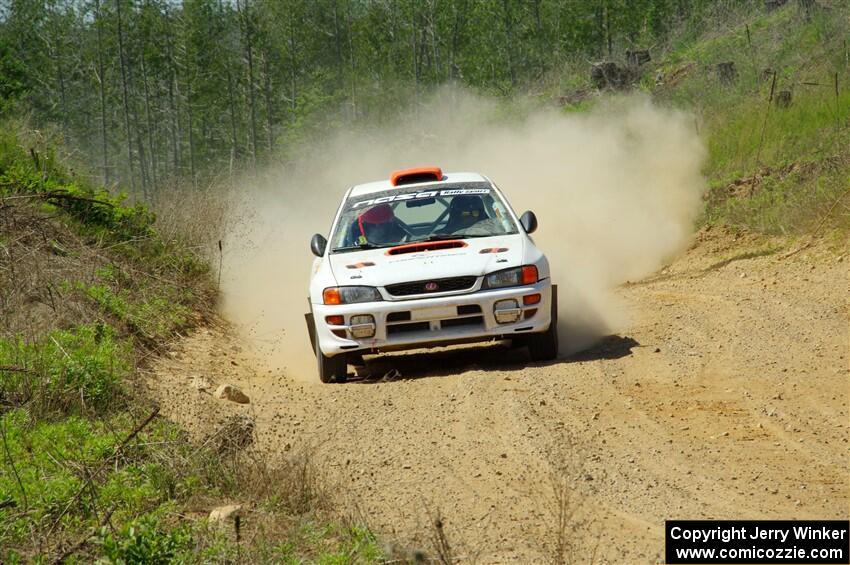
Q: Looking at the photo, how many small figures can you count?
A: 2